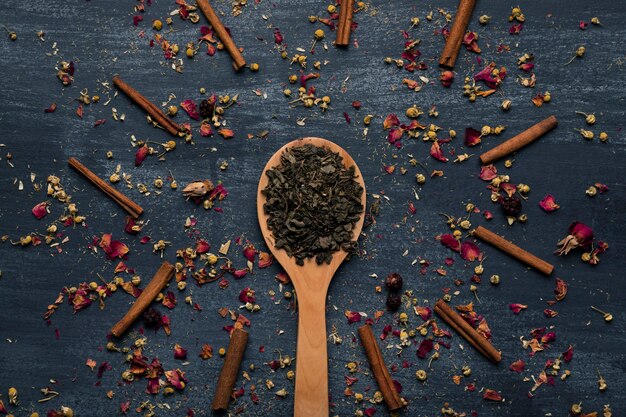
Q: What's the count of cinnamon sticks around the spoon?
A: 11